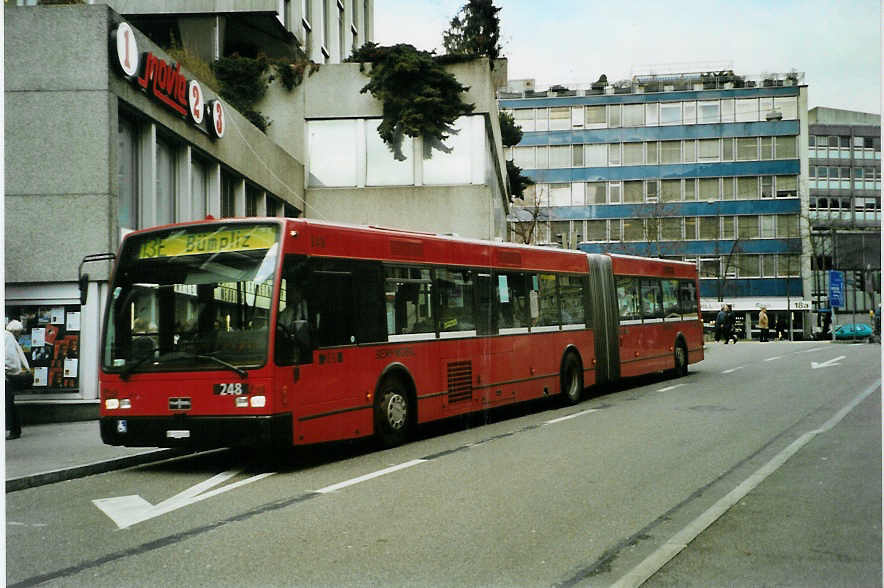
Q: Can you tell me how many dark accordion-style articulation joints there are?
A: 1